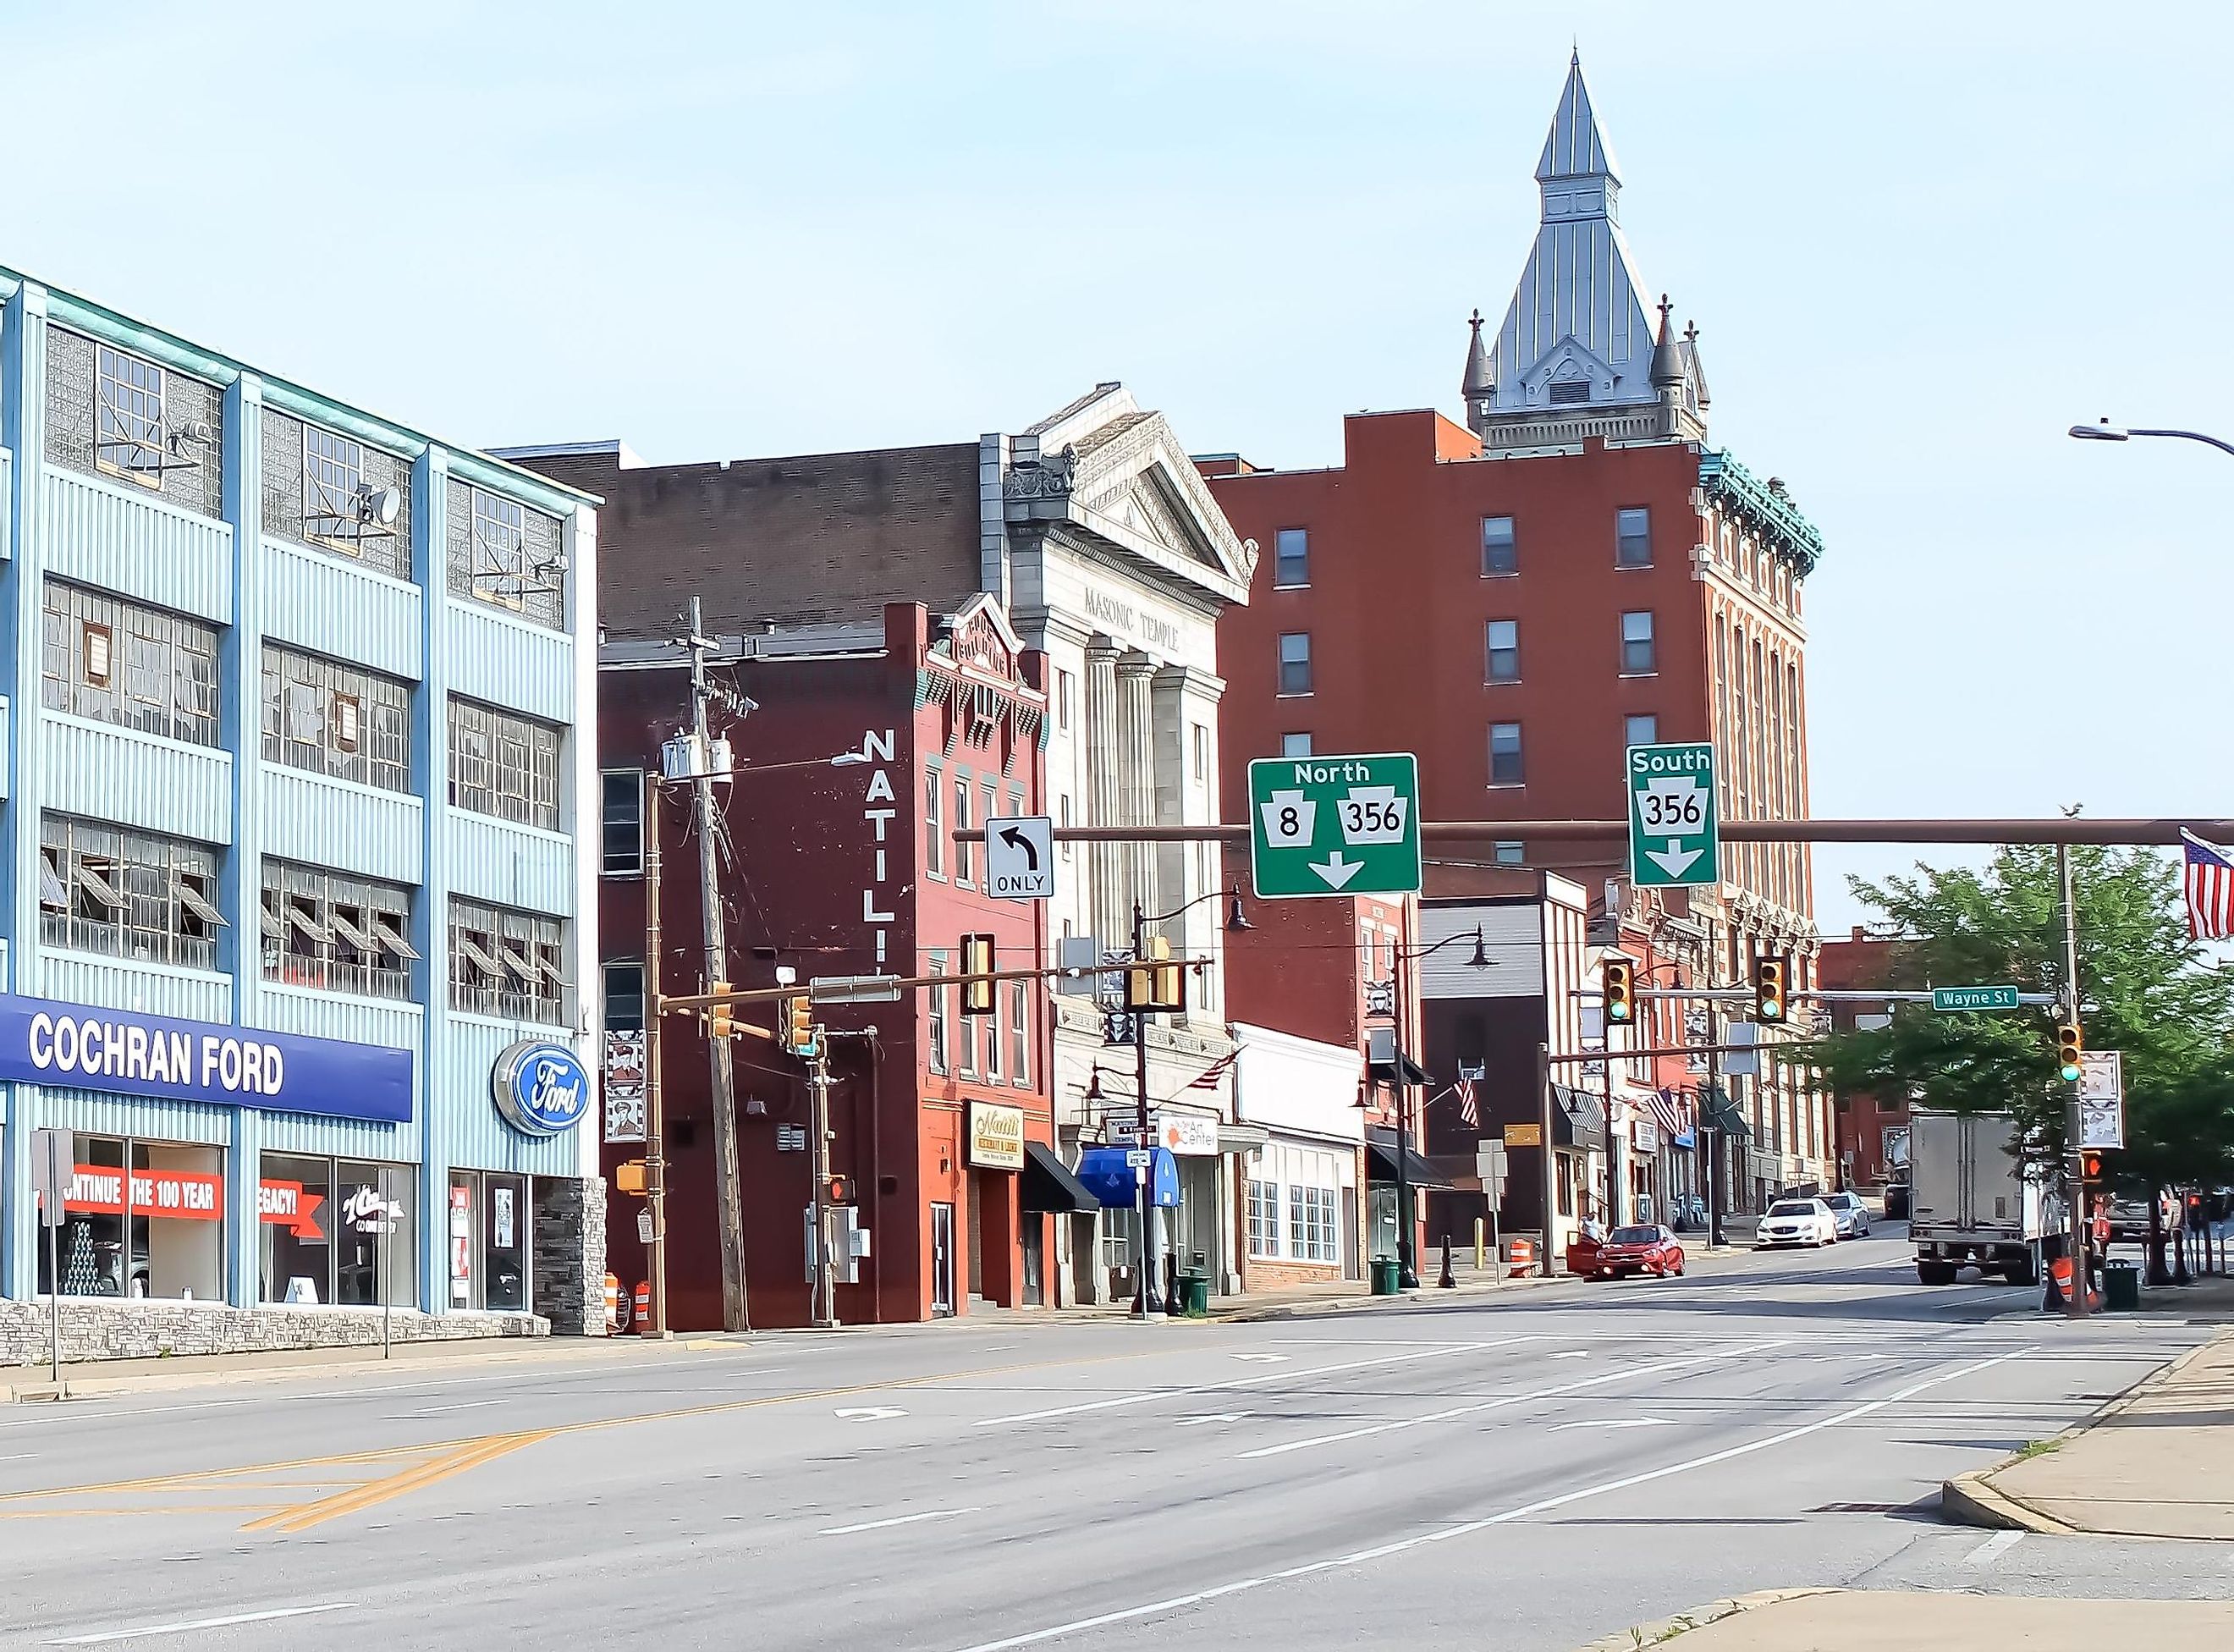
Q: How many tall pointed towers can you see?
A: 1